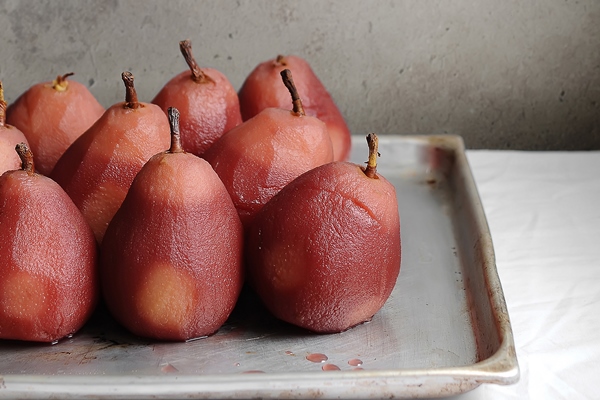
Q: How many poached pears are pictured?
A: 9